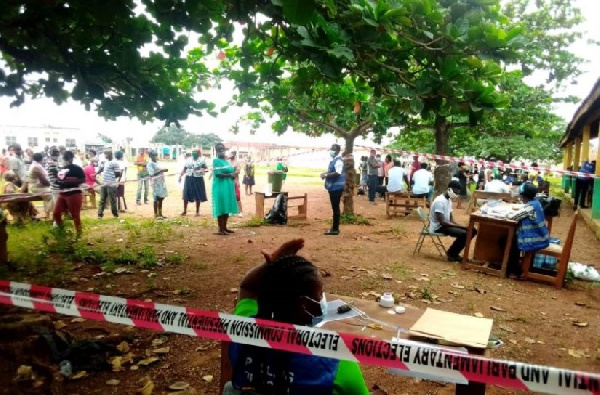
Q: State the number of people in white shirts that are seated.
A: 4